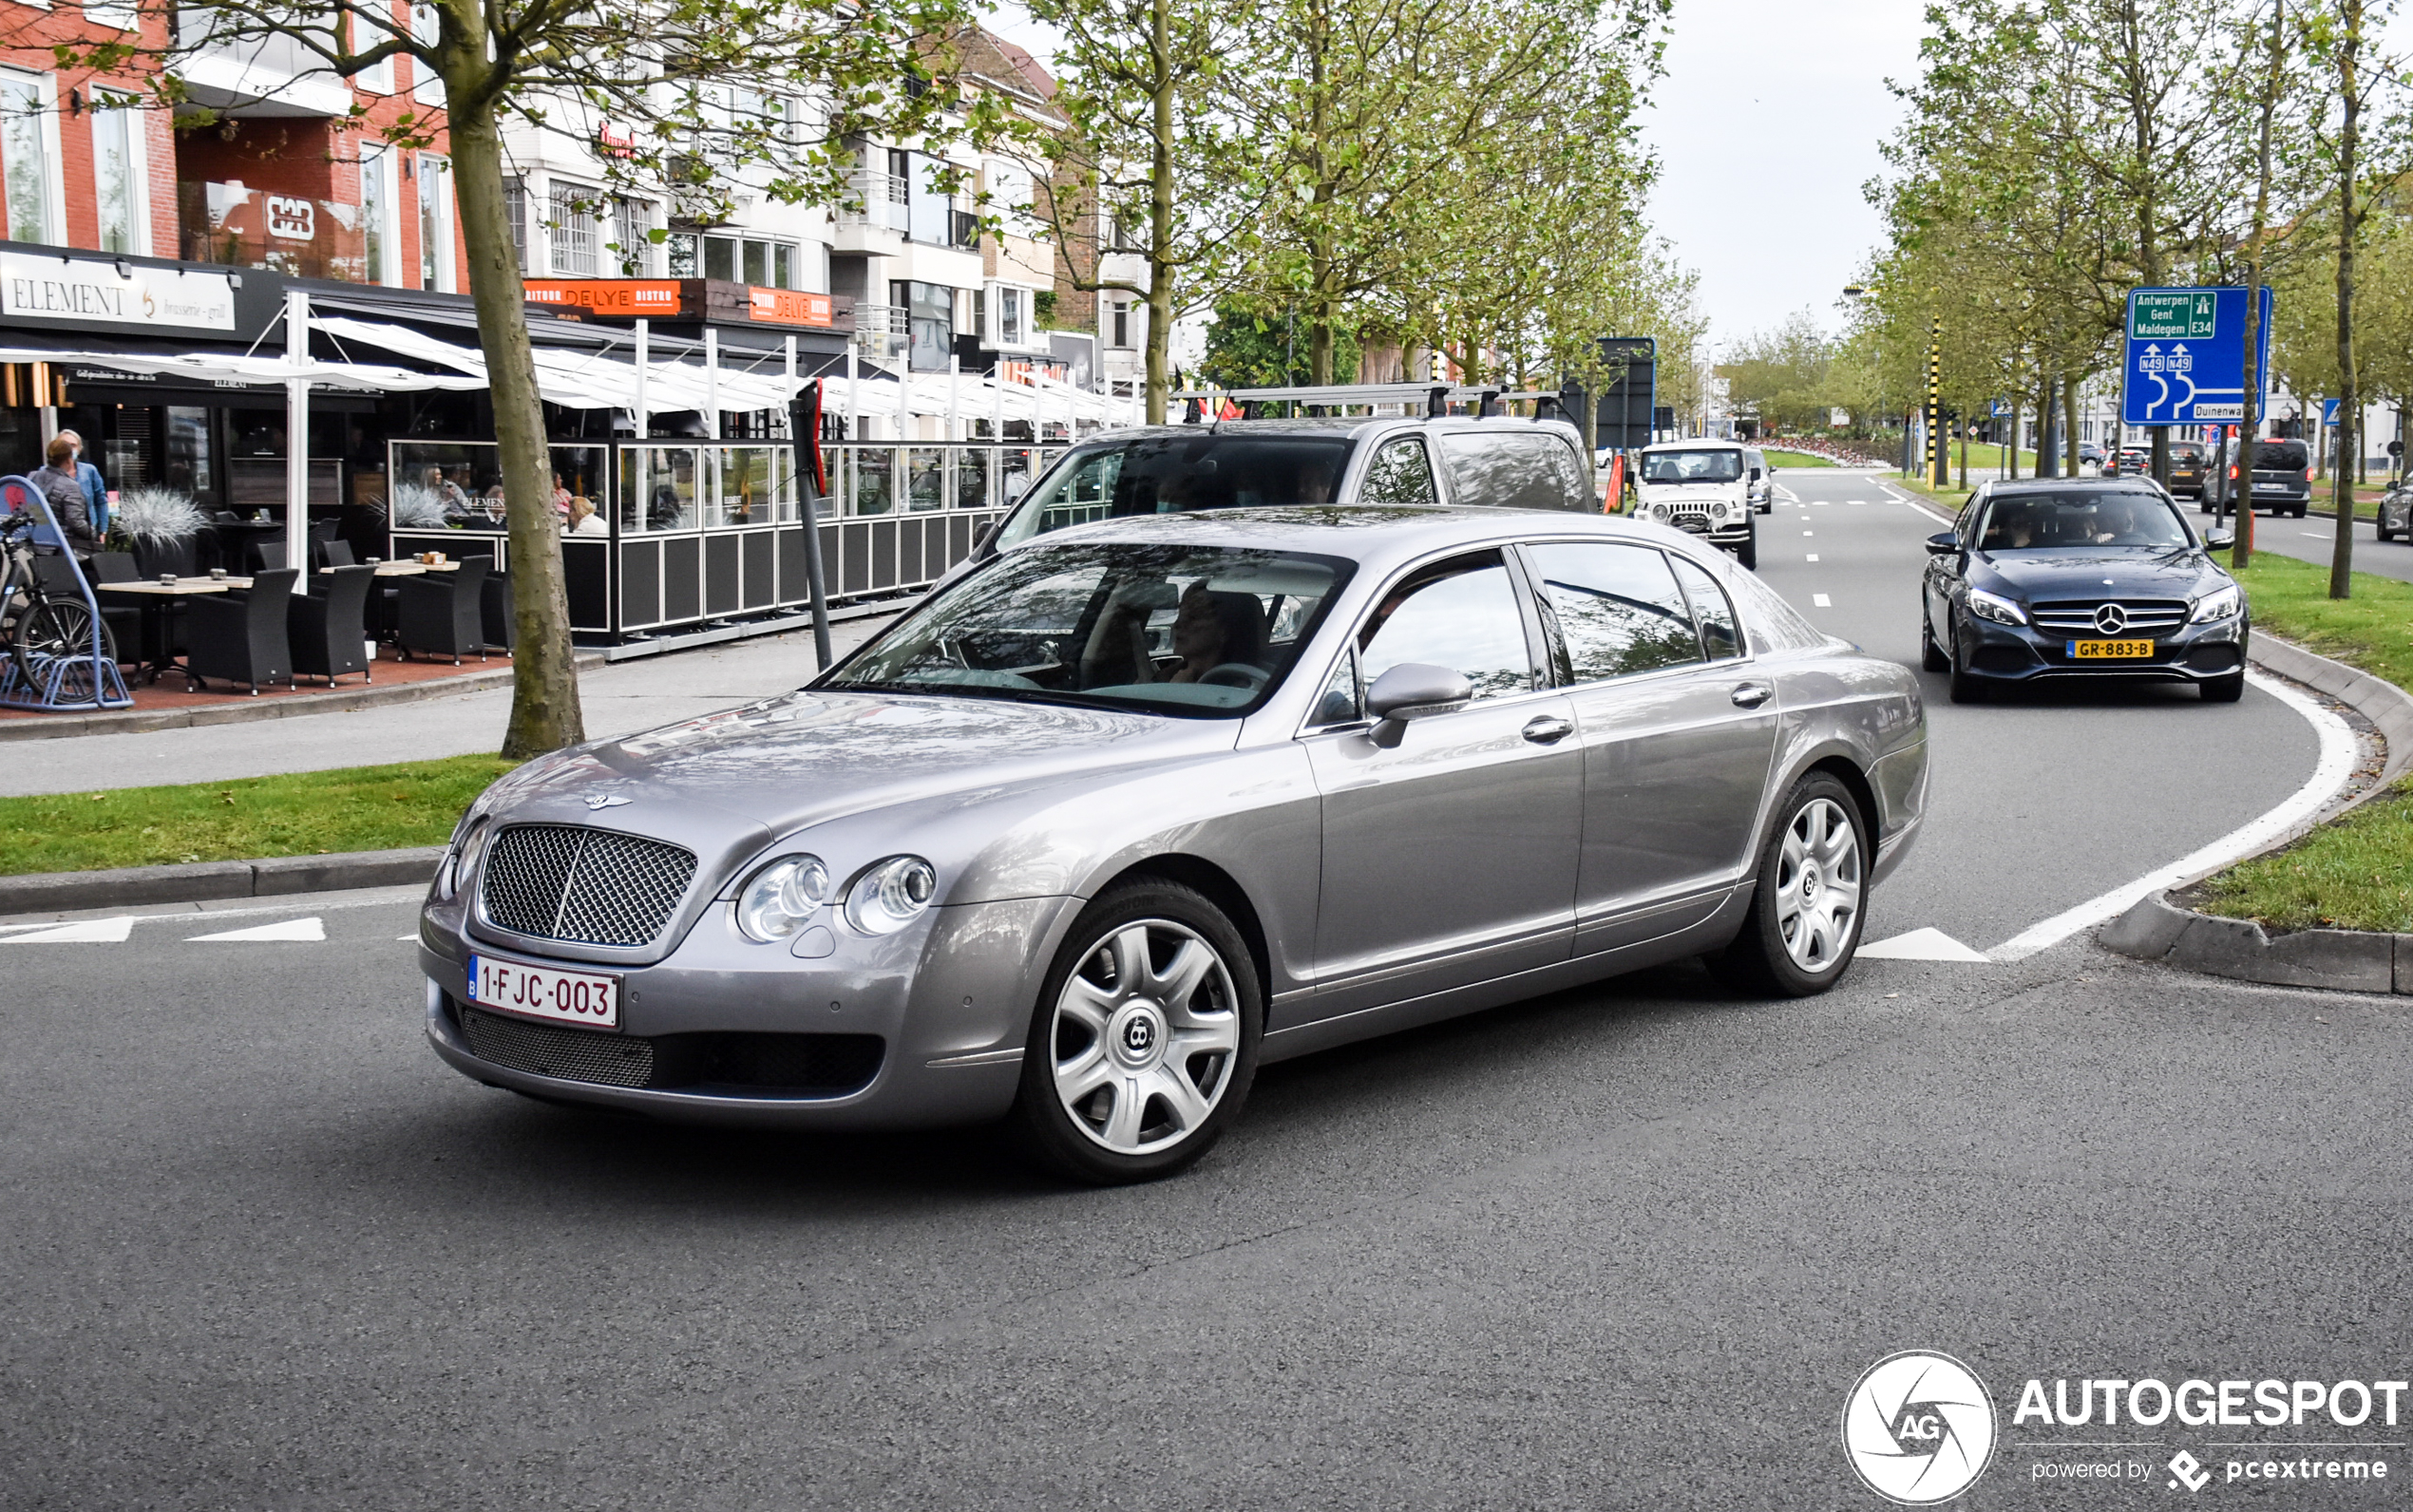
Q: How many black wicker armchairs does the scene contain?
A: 8